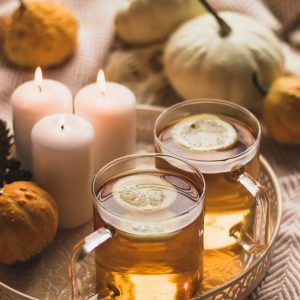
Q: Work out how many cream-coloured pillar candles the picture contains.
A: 3